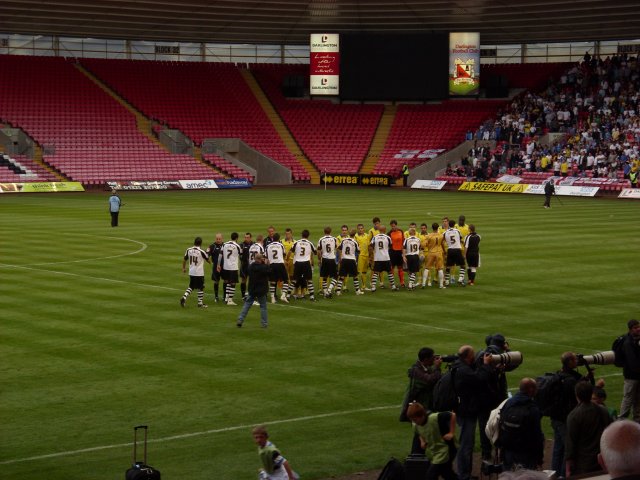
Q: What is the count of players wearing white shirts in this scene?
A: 10